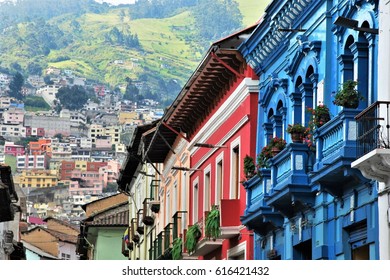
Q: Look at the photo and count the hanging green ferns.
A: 3